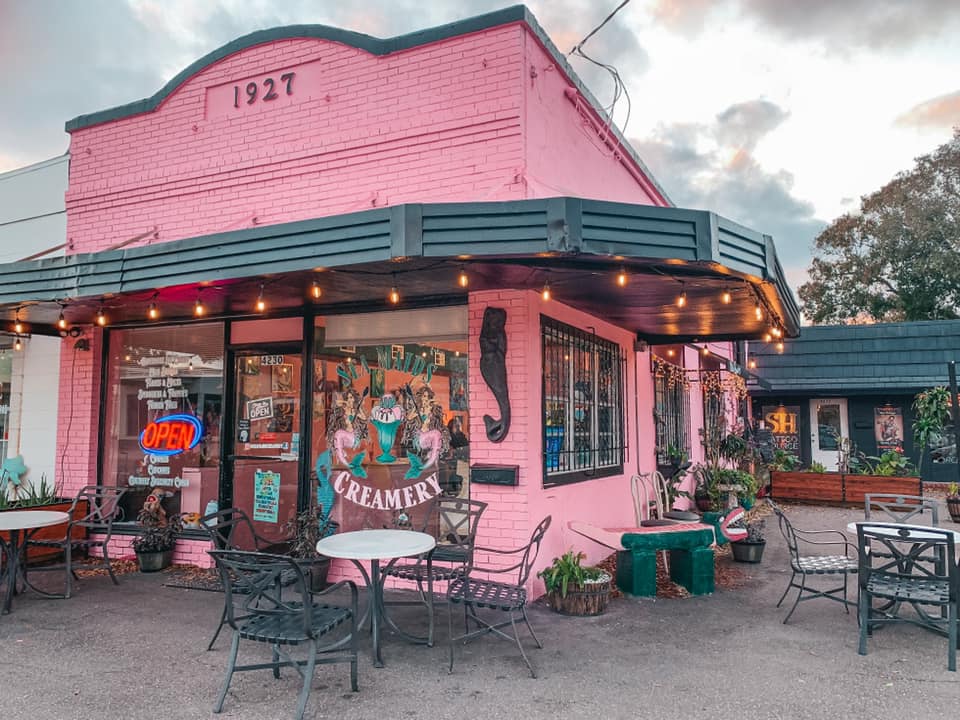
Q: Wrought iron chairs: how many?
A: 8